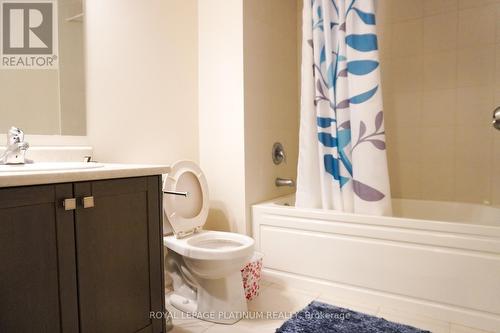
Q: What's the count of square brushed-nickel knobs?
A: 2